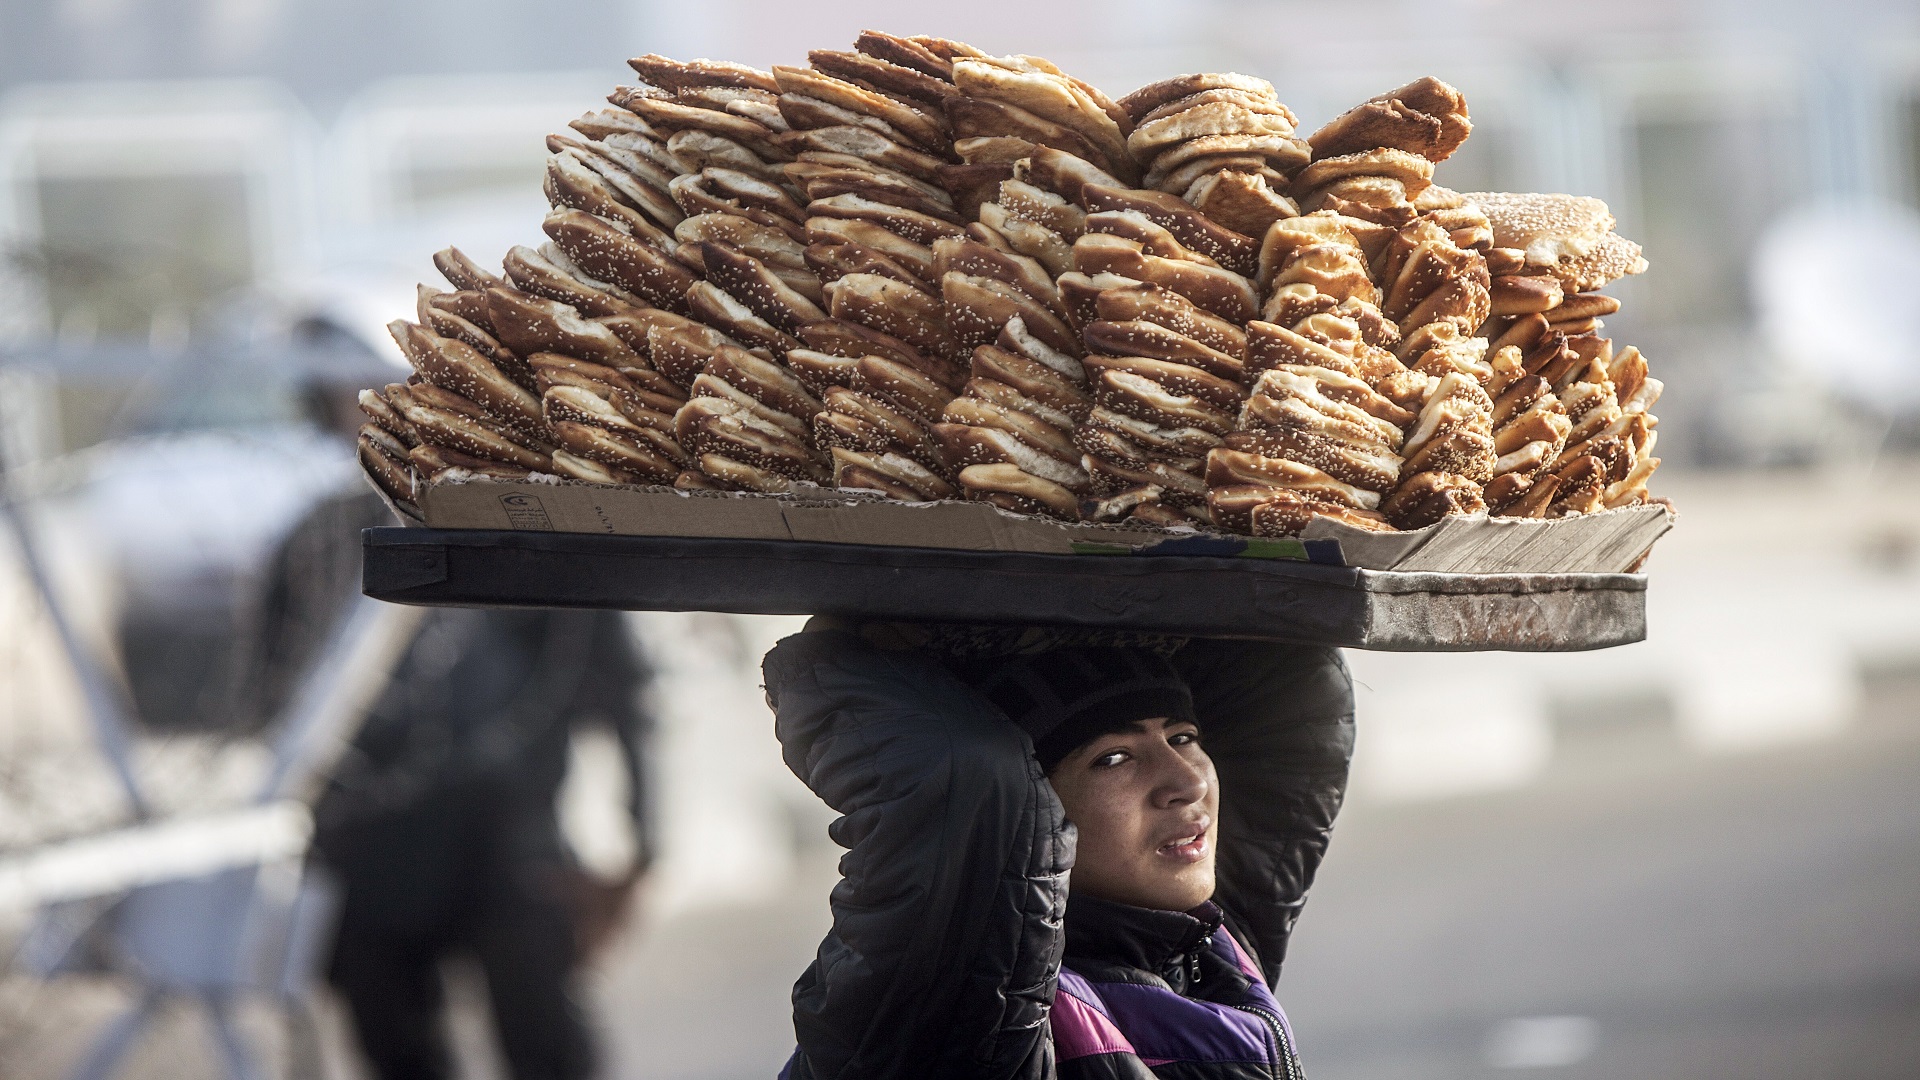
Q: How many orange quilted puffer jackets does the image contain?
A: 0